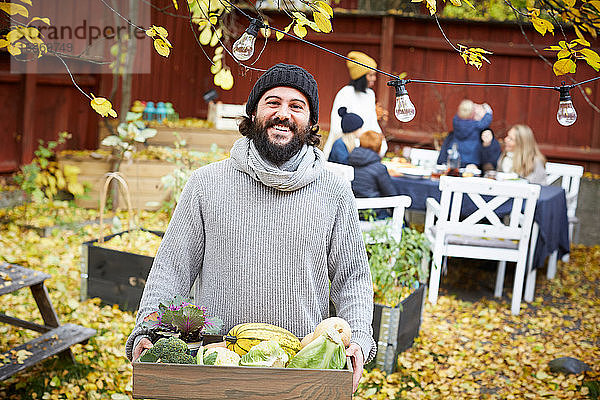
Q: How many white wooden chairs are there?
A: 4